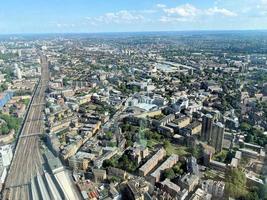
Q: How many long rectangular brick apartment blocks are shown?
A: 2